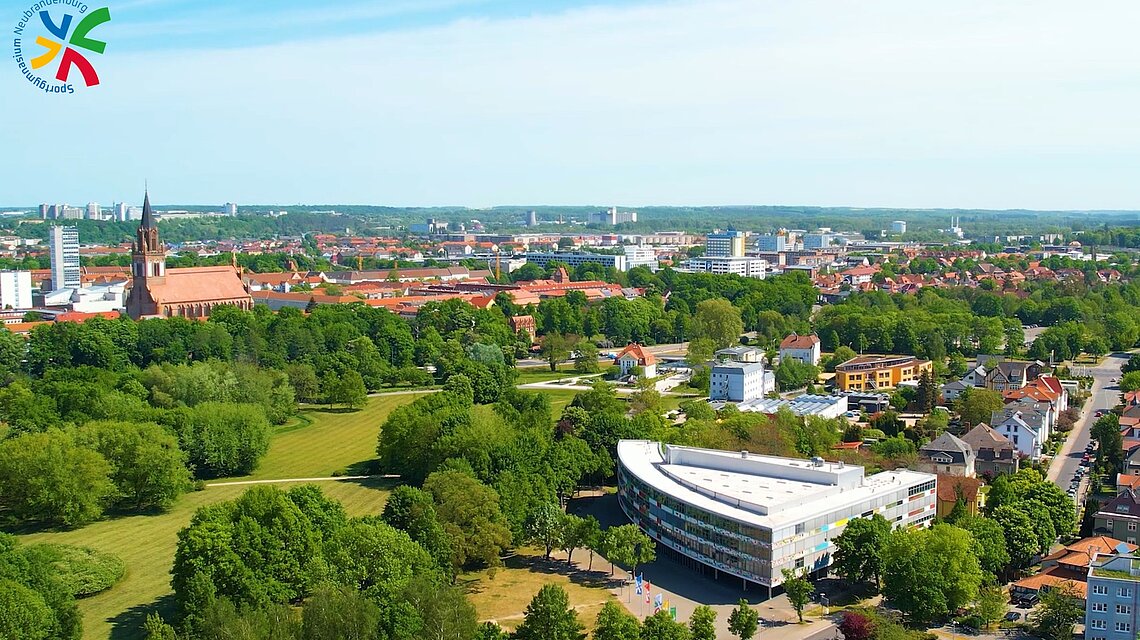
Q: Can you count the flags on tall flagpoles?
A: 5